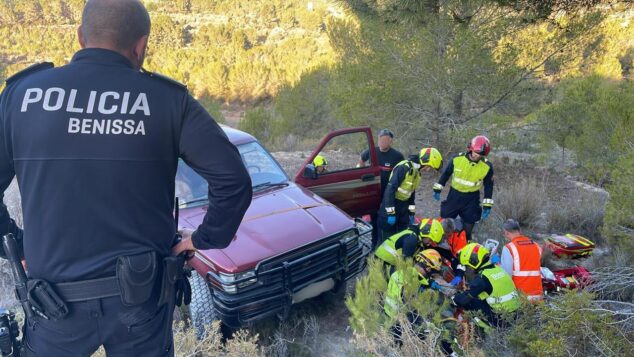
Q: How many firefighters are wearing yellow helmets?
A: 5